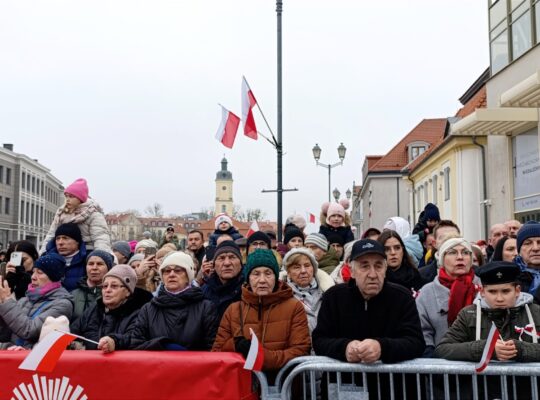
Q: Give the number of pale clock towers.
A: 1